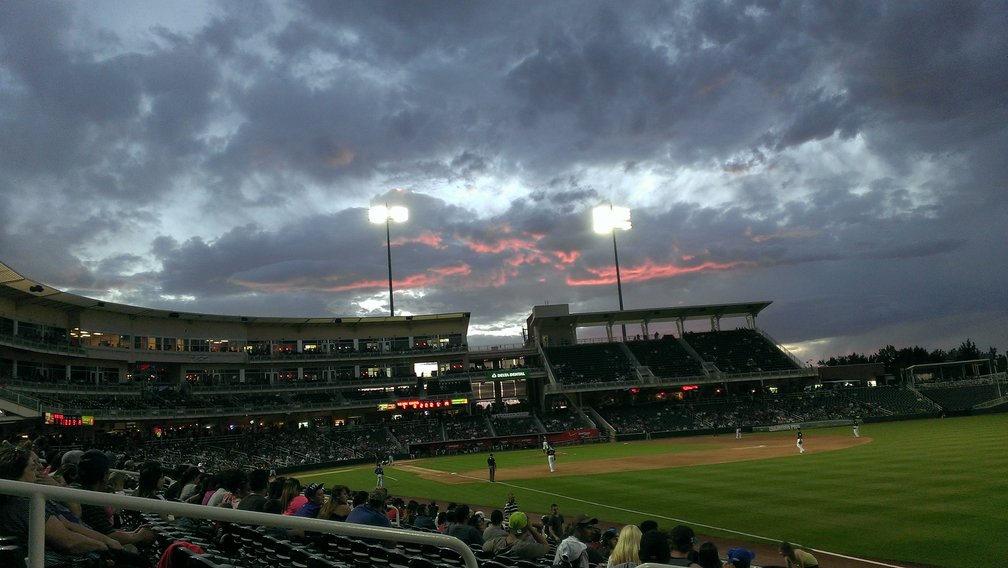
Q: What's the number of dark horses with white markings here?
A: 0